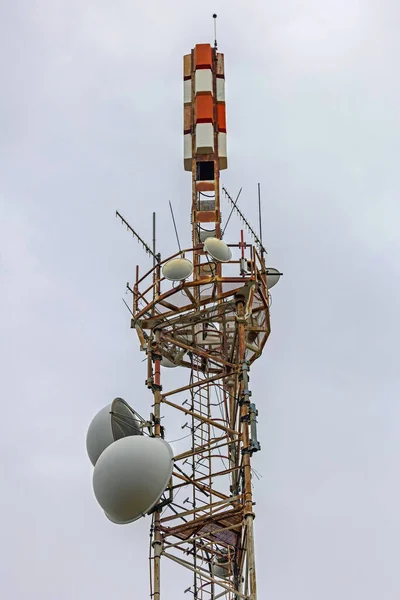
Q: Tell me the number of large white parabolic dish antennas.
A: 2